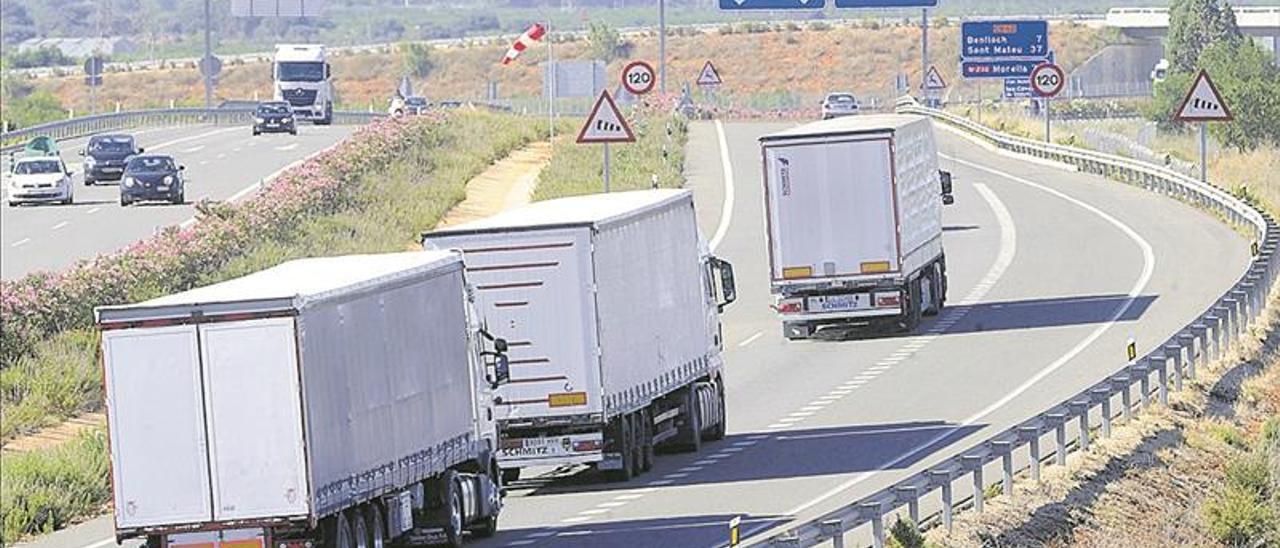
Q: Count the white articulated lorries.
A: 4